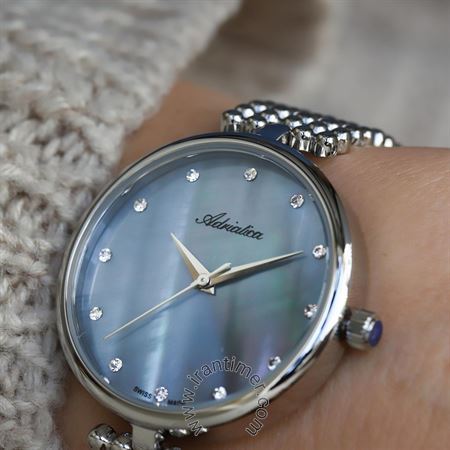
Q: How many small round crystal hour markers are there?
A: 12